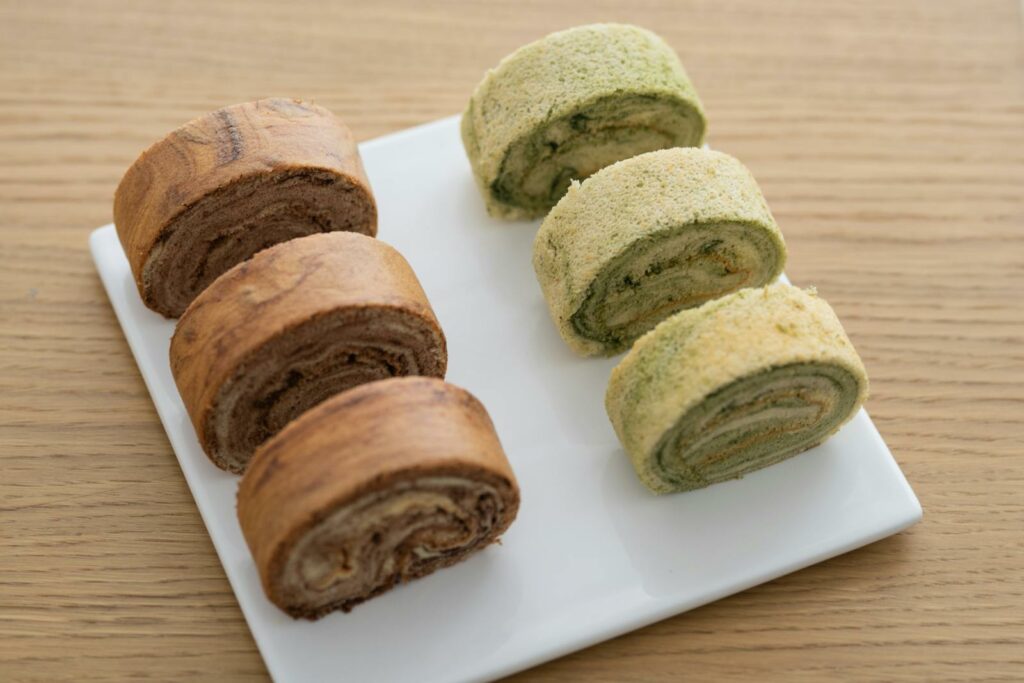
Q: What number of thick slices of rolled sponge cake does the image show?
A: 6